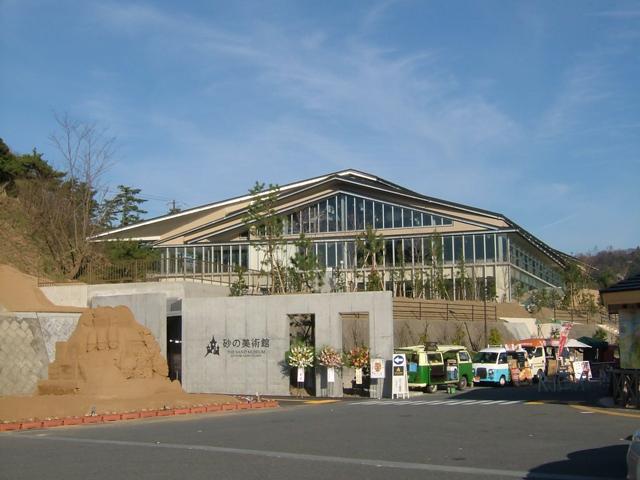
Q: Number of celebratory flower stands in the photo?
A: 3